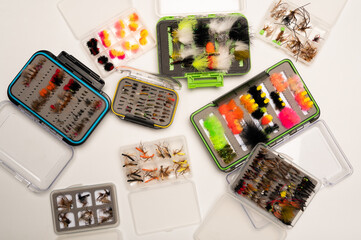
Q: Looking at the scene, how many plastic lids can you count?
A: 9